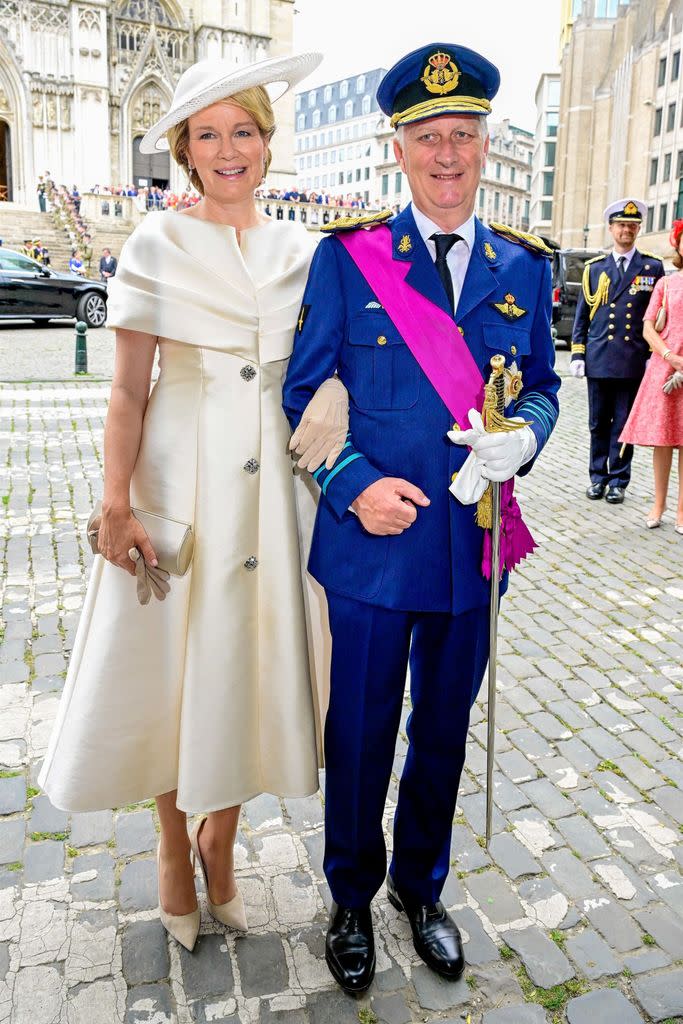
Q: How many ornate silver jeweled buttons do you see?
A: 3